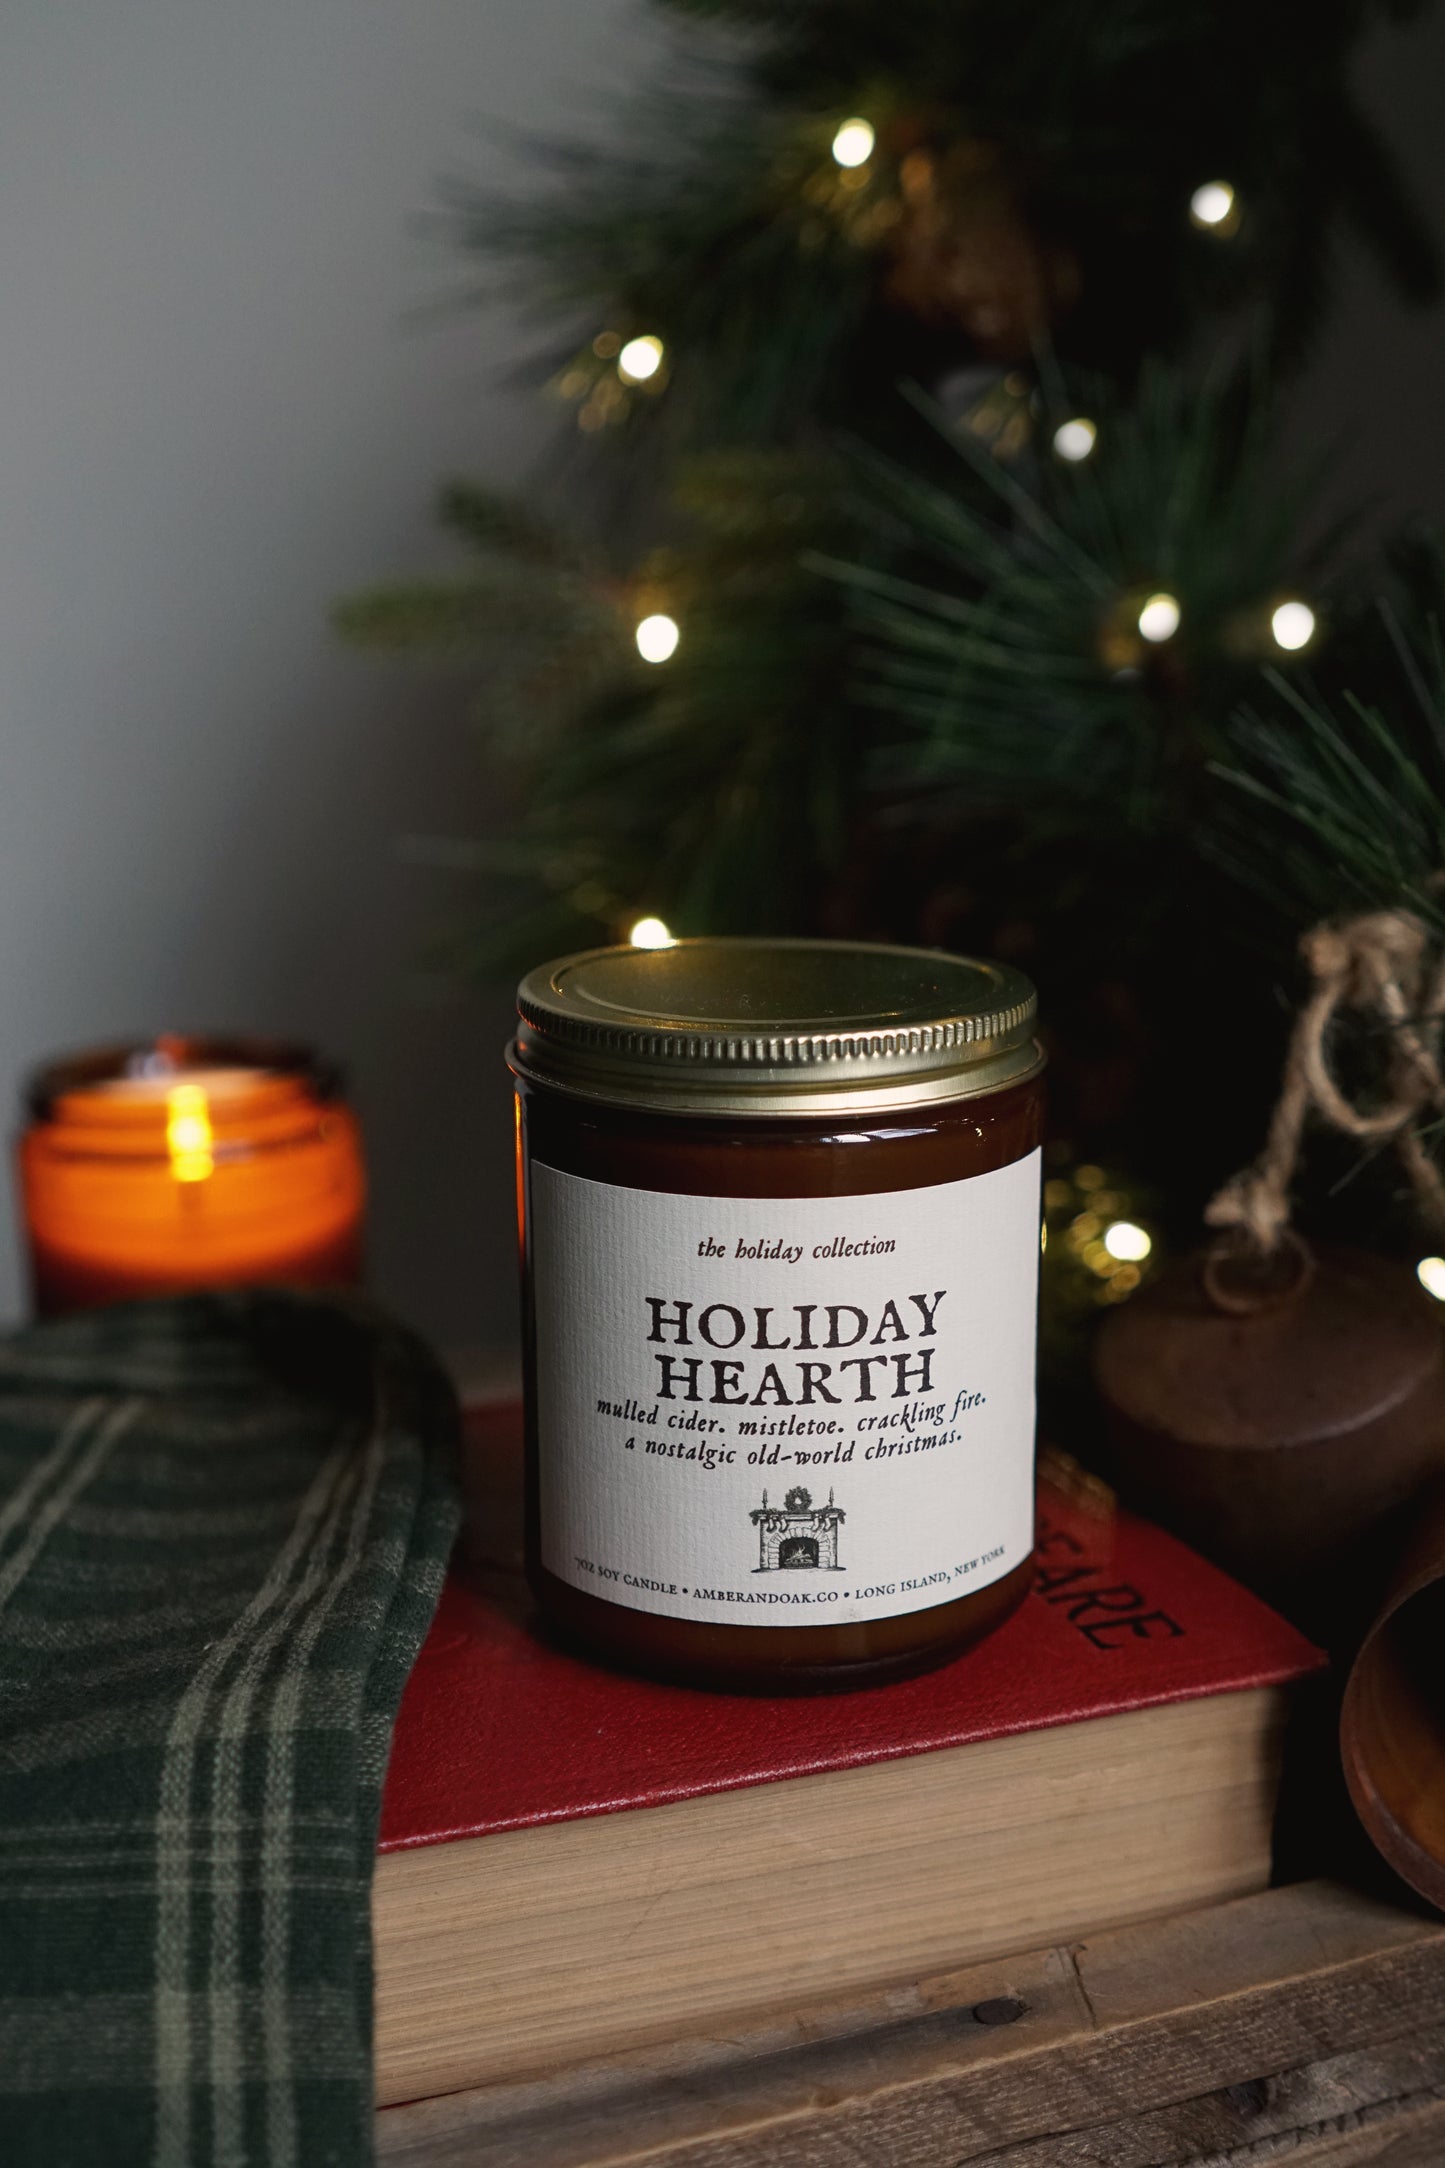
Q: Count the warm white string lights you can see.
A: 10